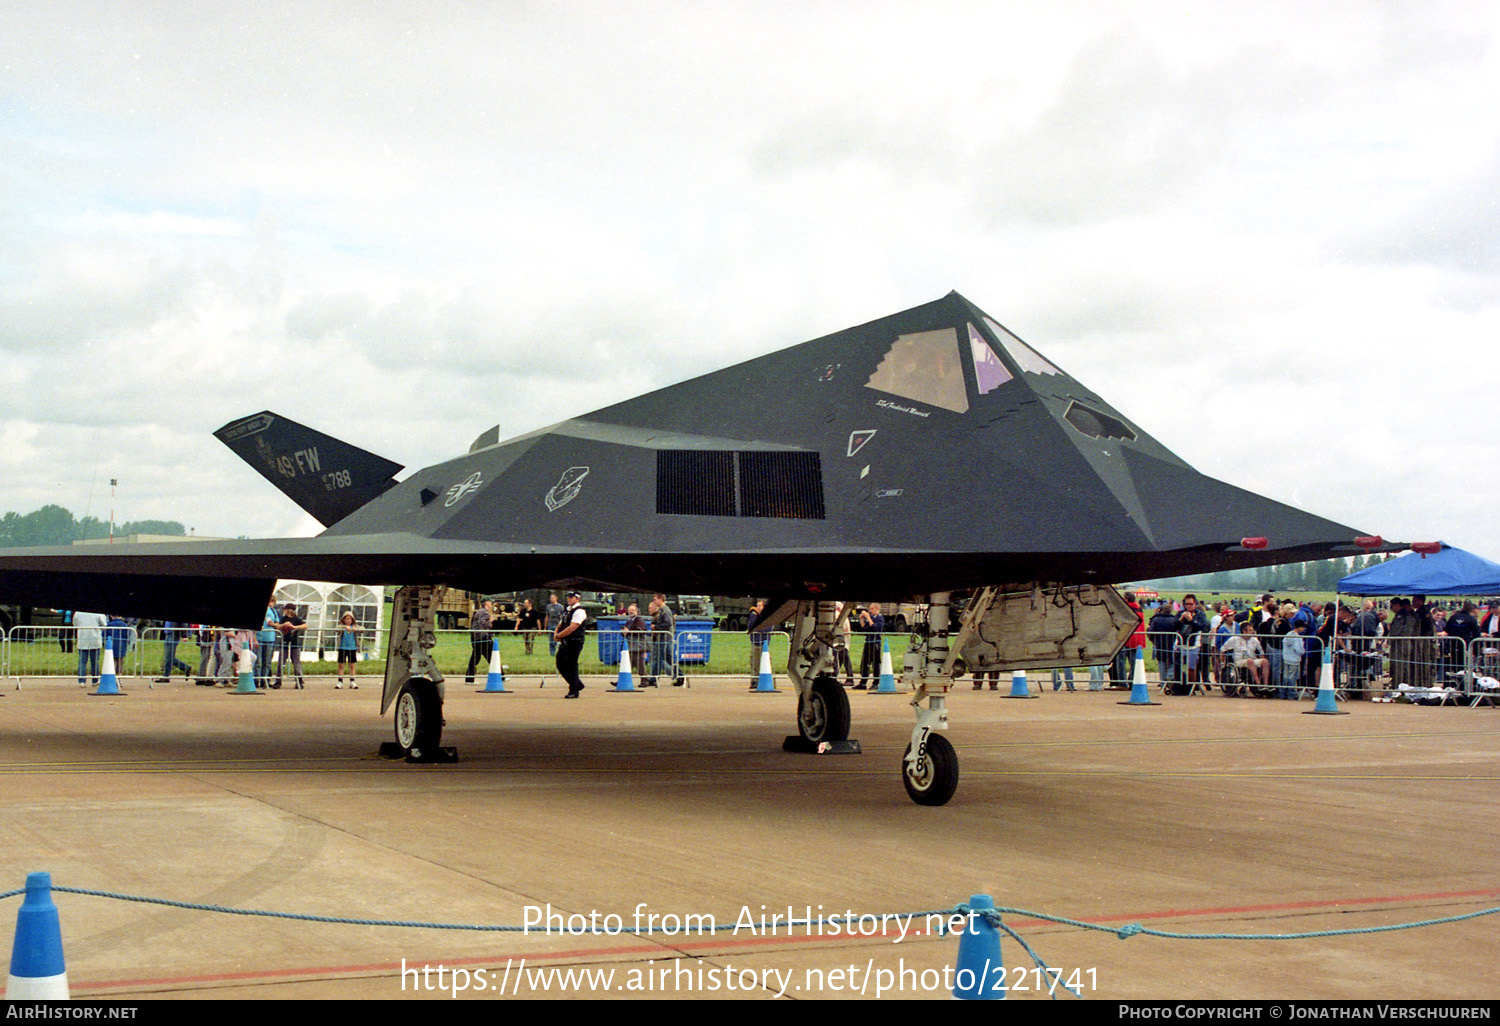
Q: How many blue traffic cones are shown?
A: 11